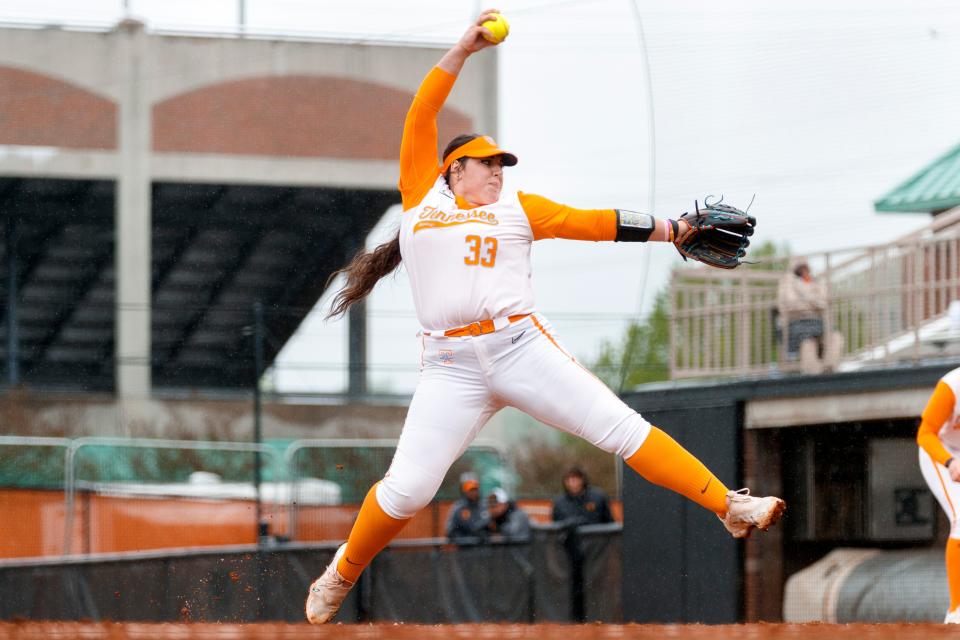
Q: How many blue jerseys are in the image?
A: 0